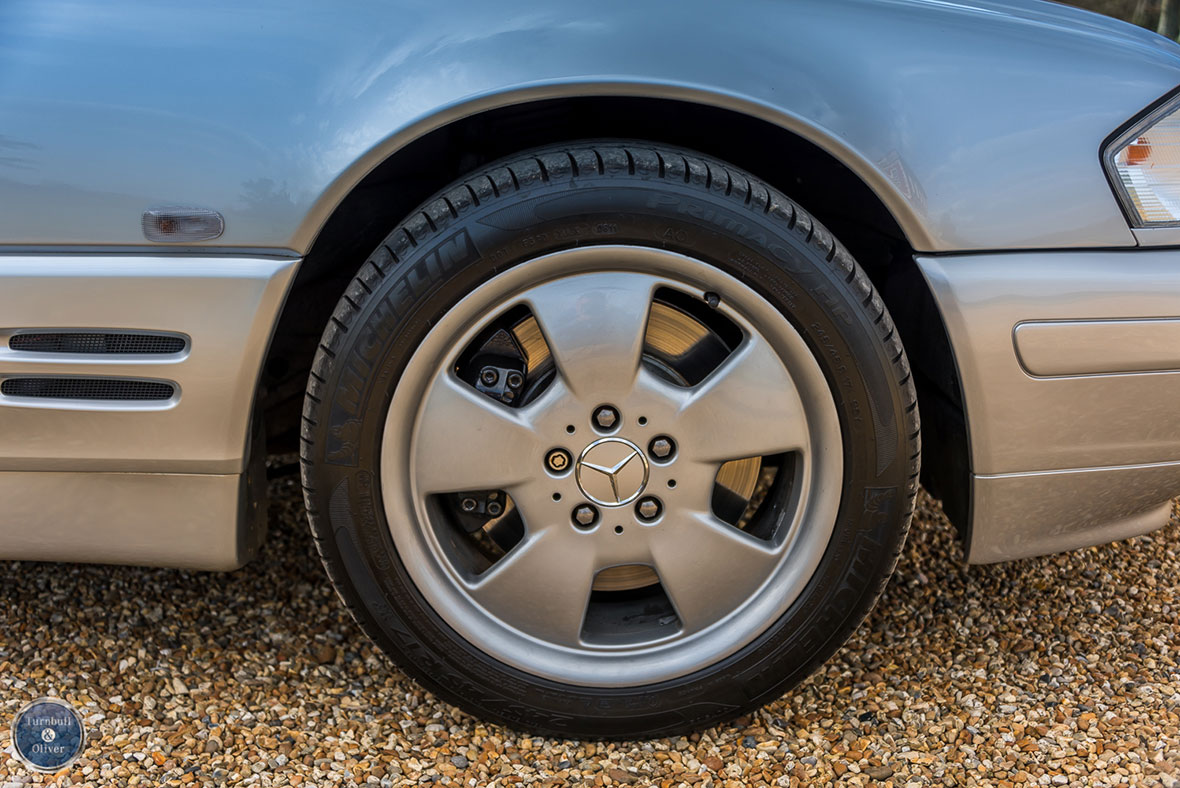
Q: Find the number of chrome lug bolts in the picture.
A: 4